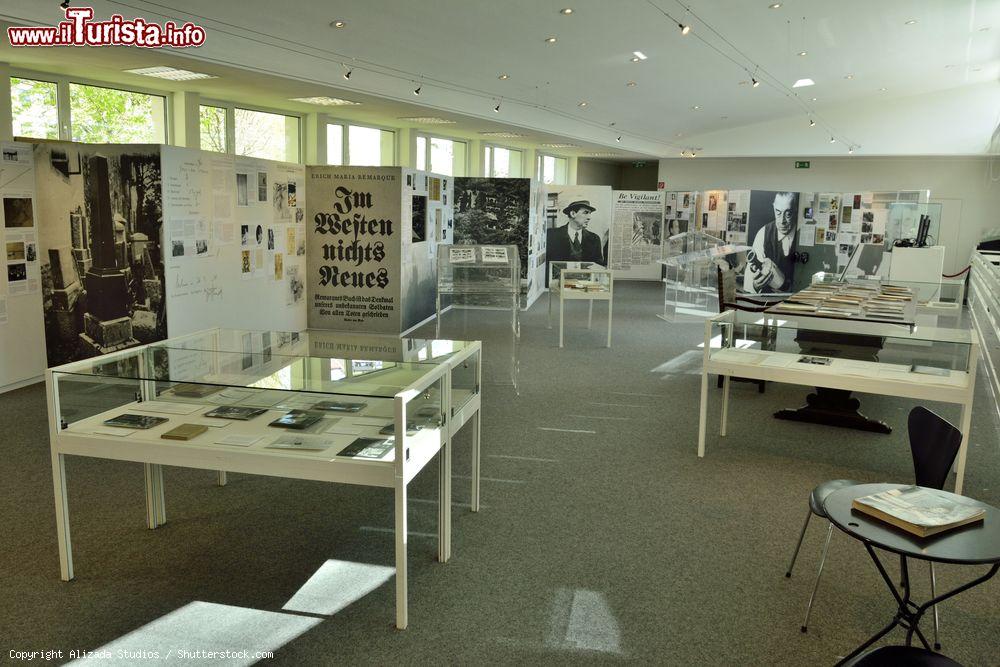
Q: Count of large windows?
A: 6